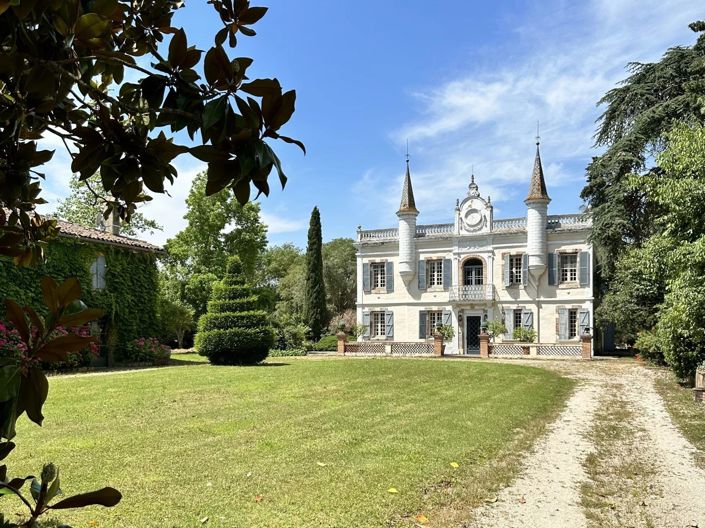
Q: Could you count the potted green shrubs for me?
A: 4